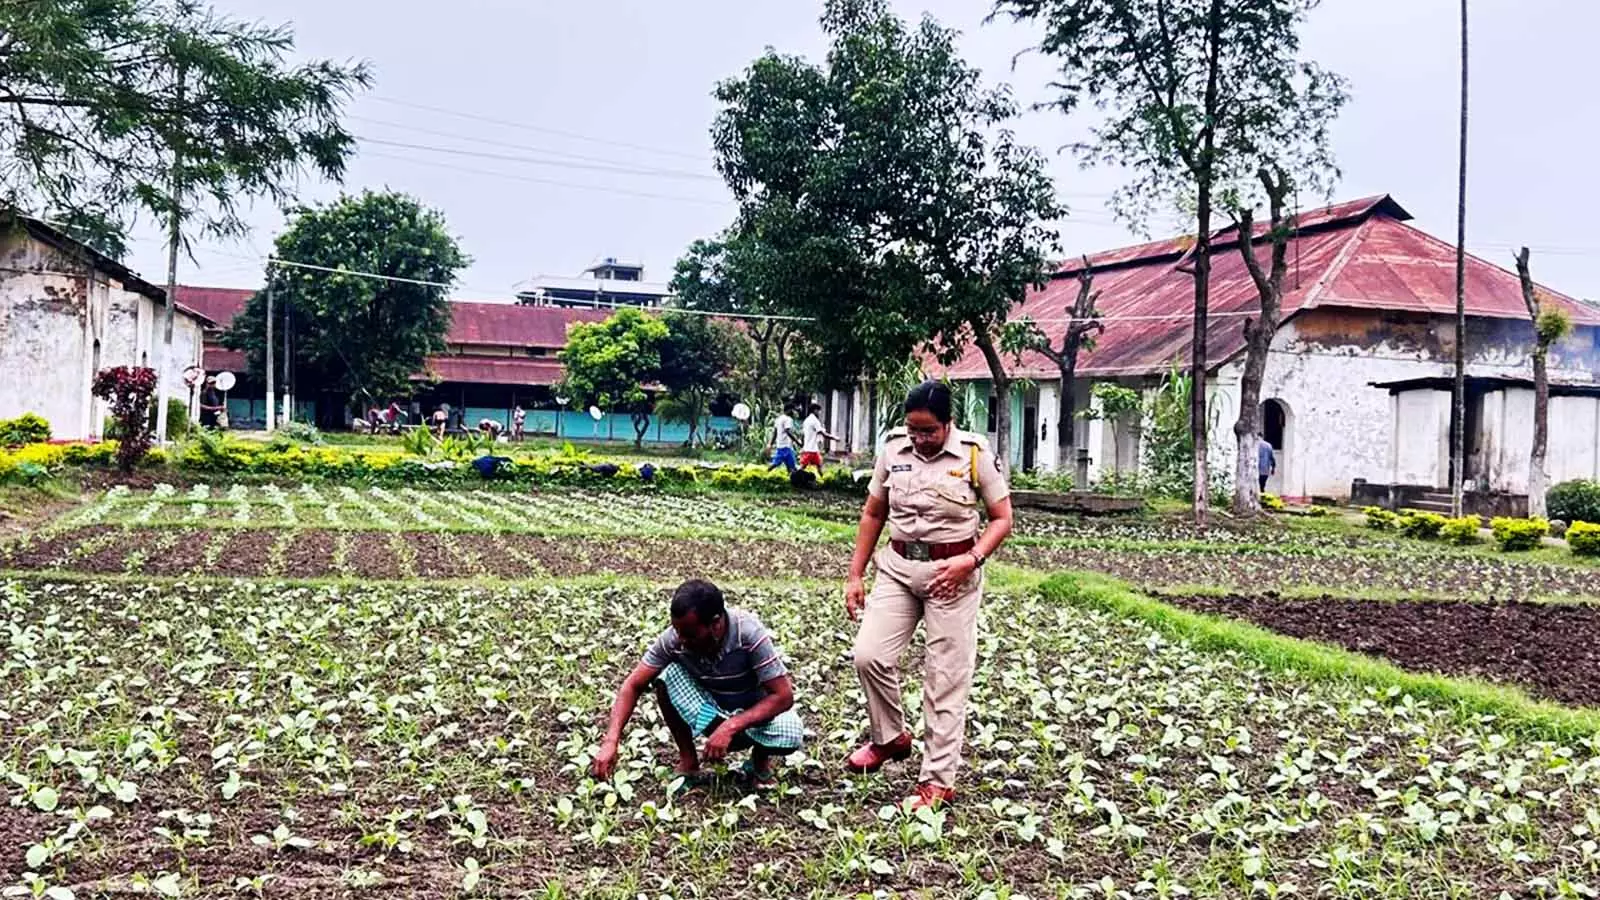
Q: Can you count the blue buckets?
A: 0